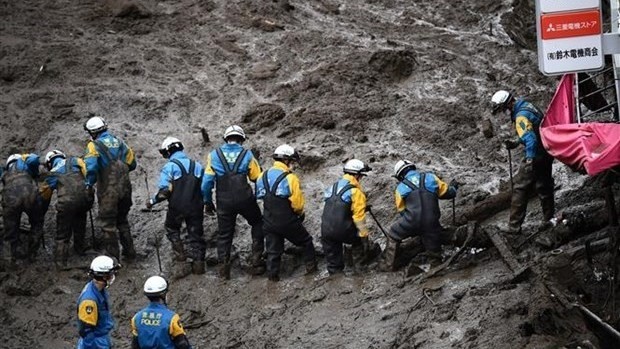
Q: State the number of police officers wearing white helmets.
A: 11